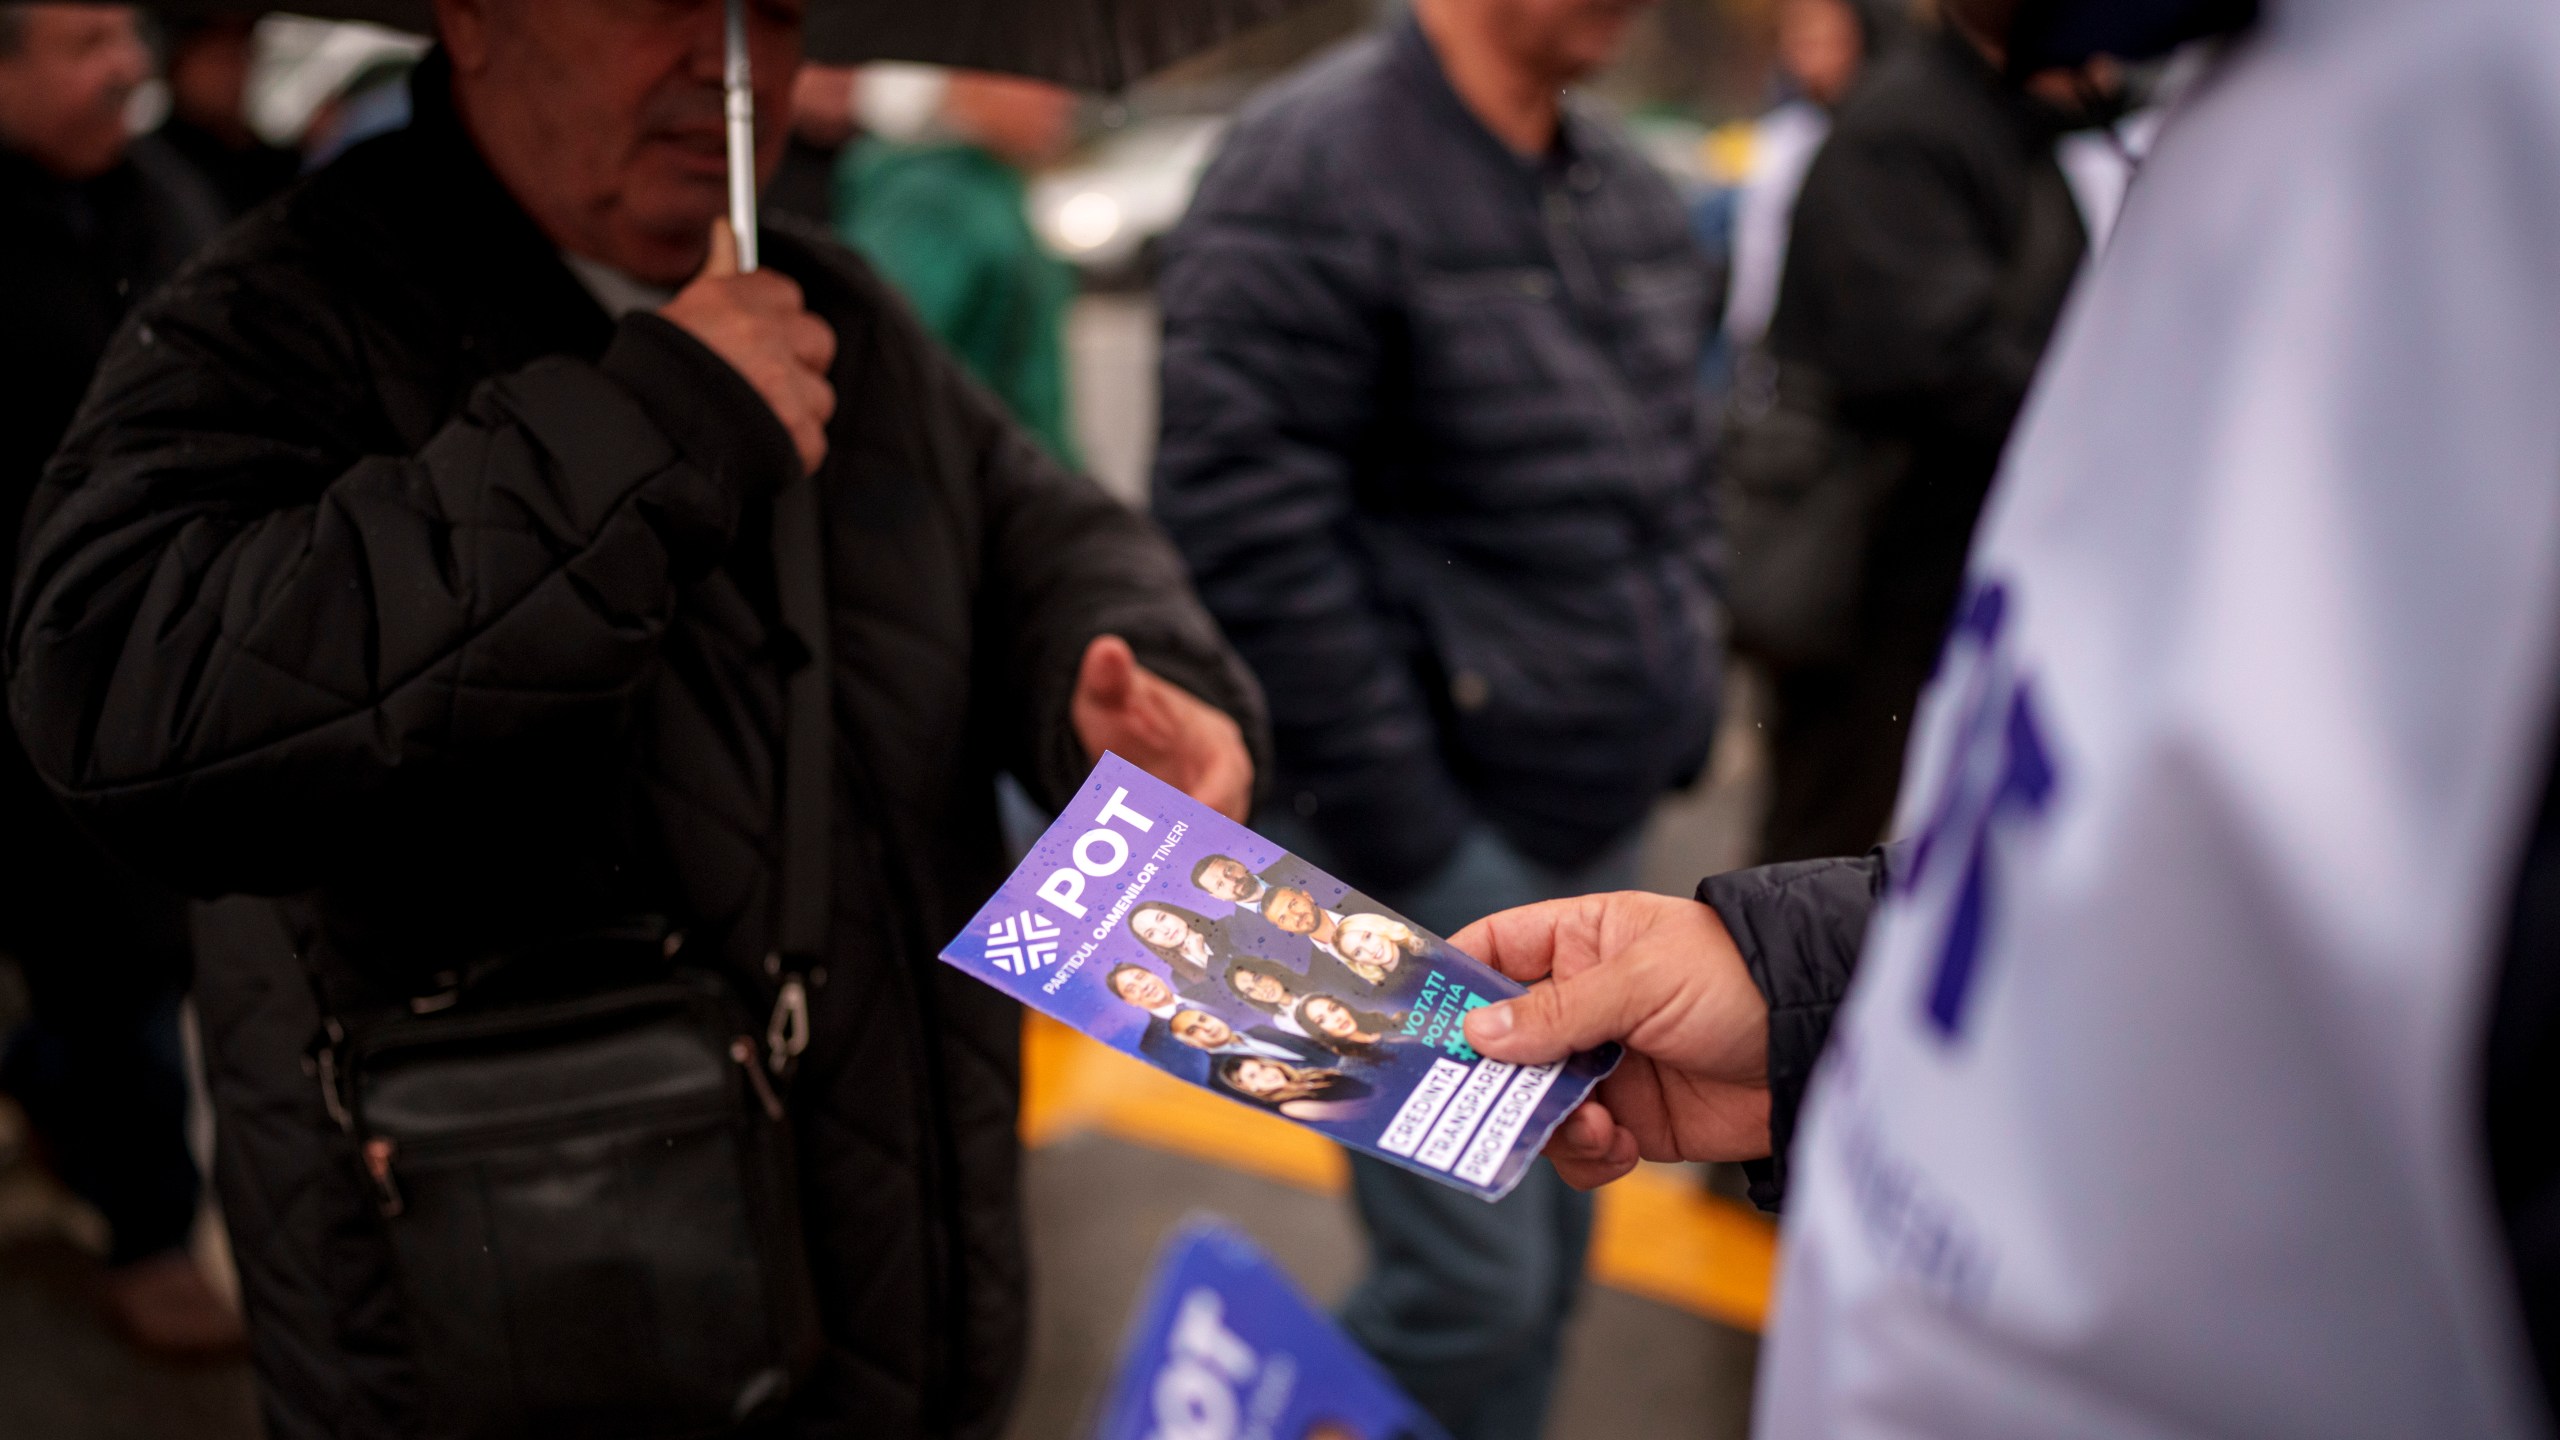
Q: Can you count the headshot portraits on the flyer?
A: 9